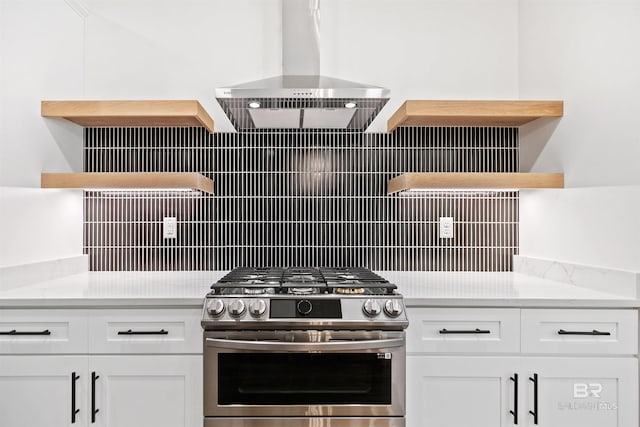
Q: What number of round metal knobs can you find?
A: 5